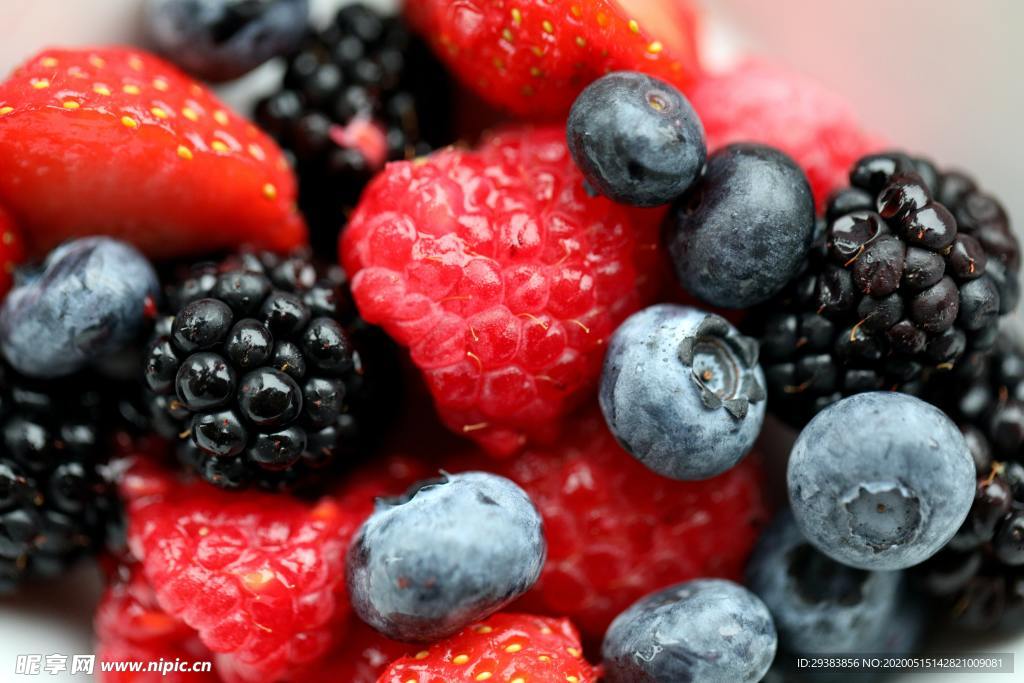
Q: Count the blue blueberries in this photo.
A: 9